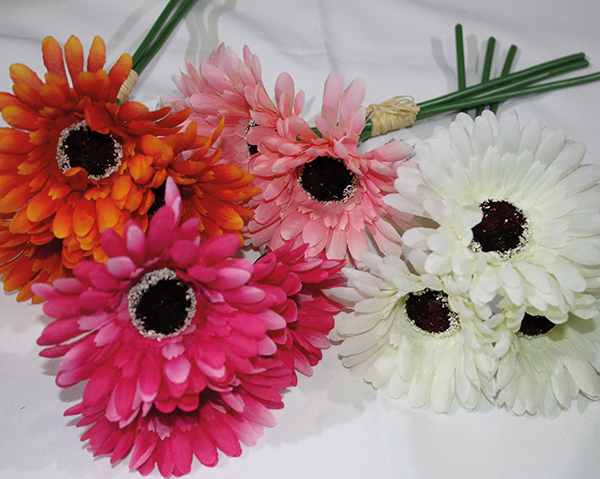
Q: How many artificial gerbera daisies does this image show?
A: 11